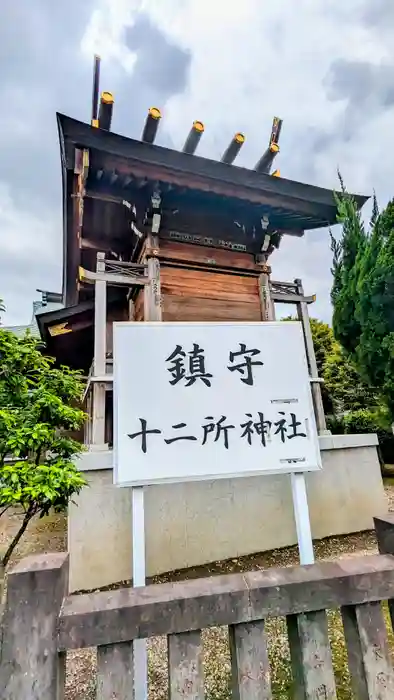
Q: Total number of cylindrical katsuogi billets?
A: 5